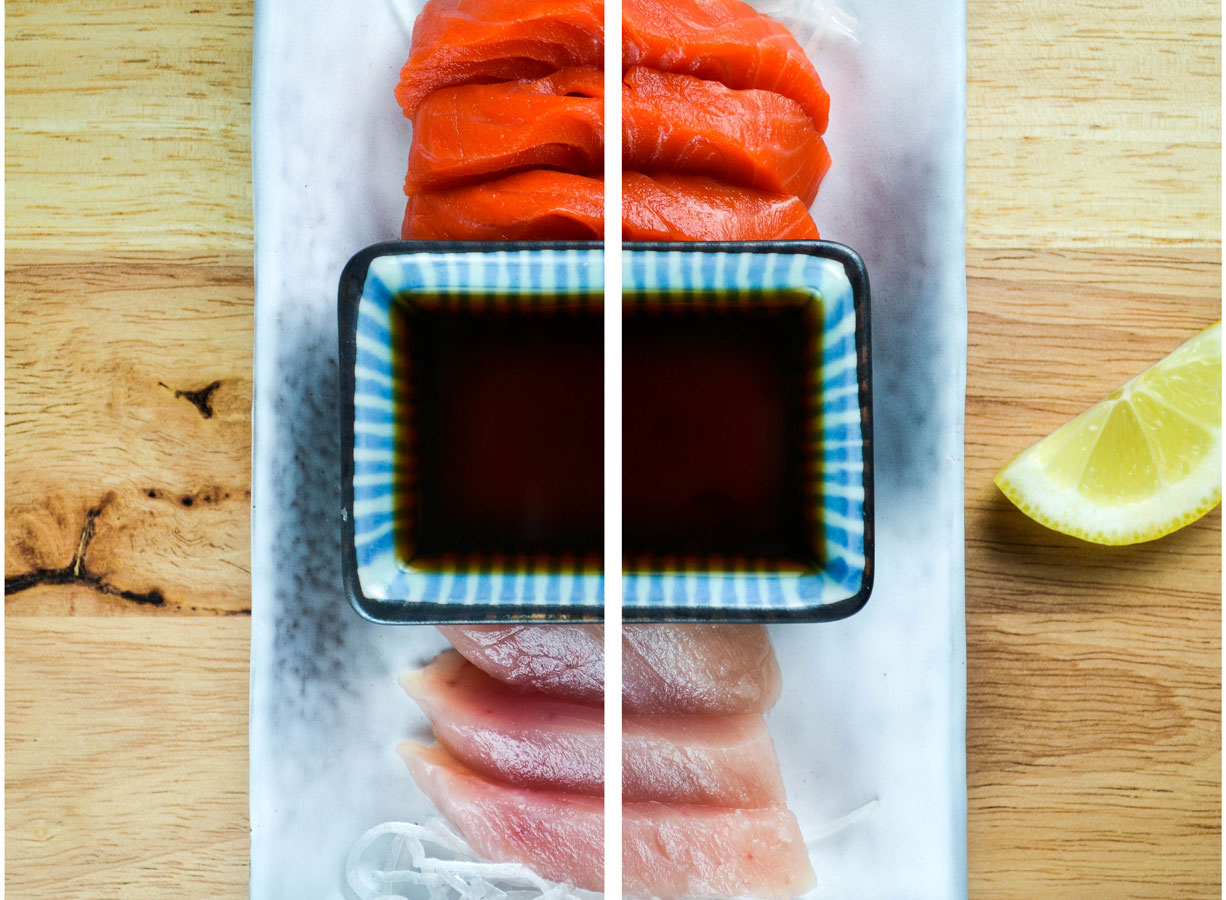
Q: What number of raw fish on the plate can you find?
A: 6